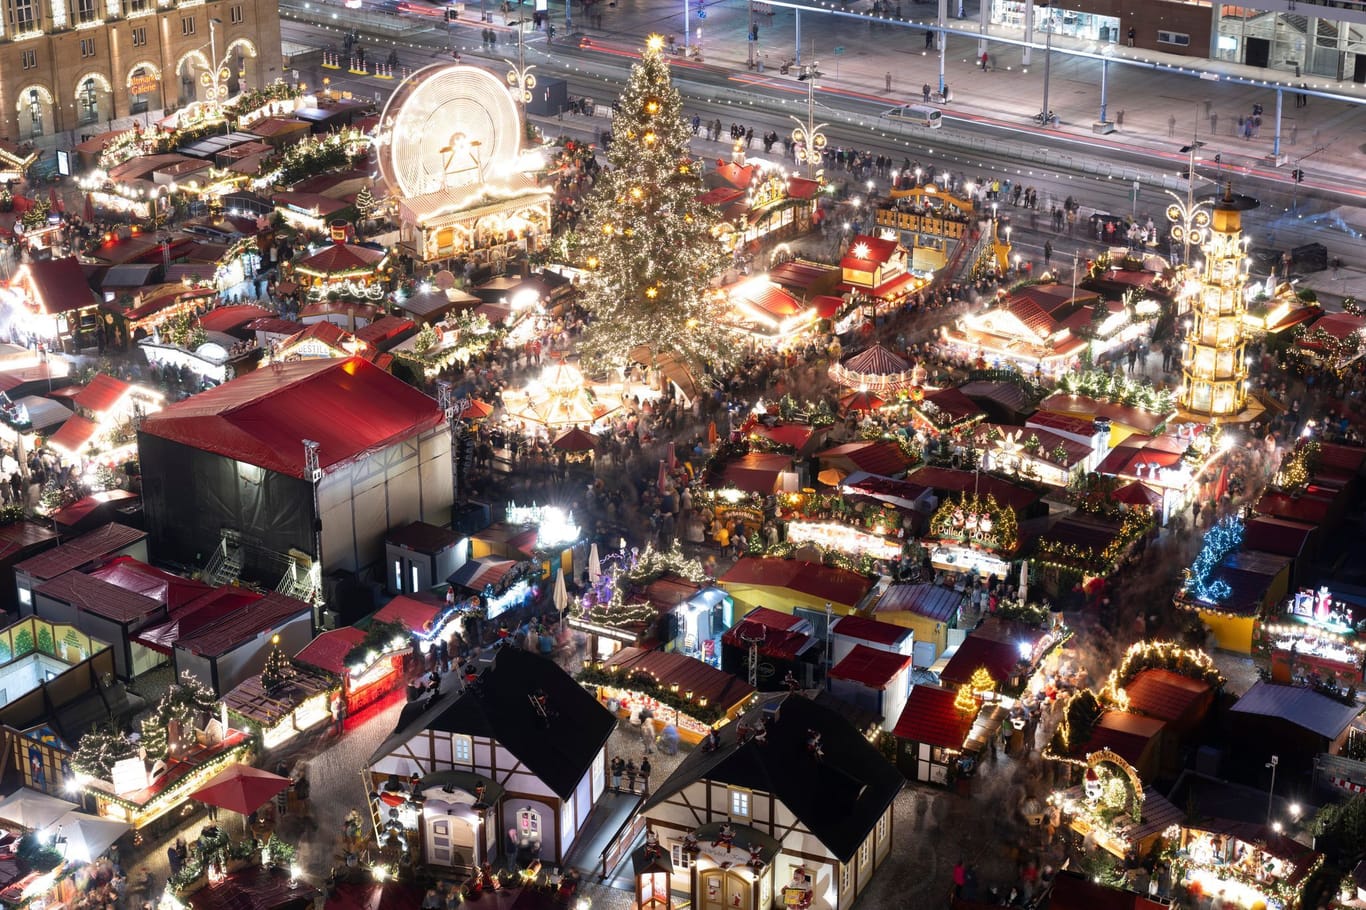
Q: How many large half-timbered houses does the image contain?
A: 2